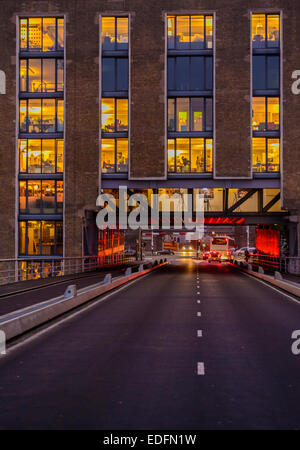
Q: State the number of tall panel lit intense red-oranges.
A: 2